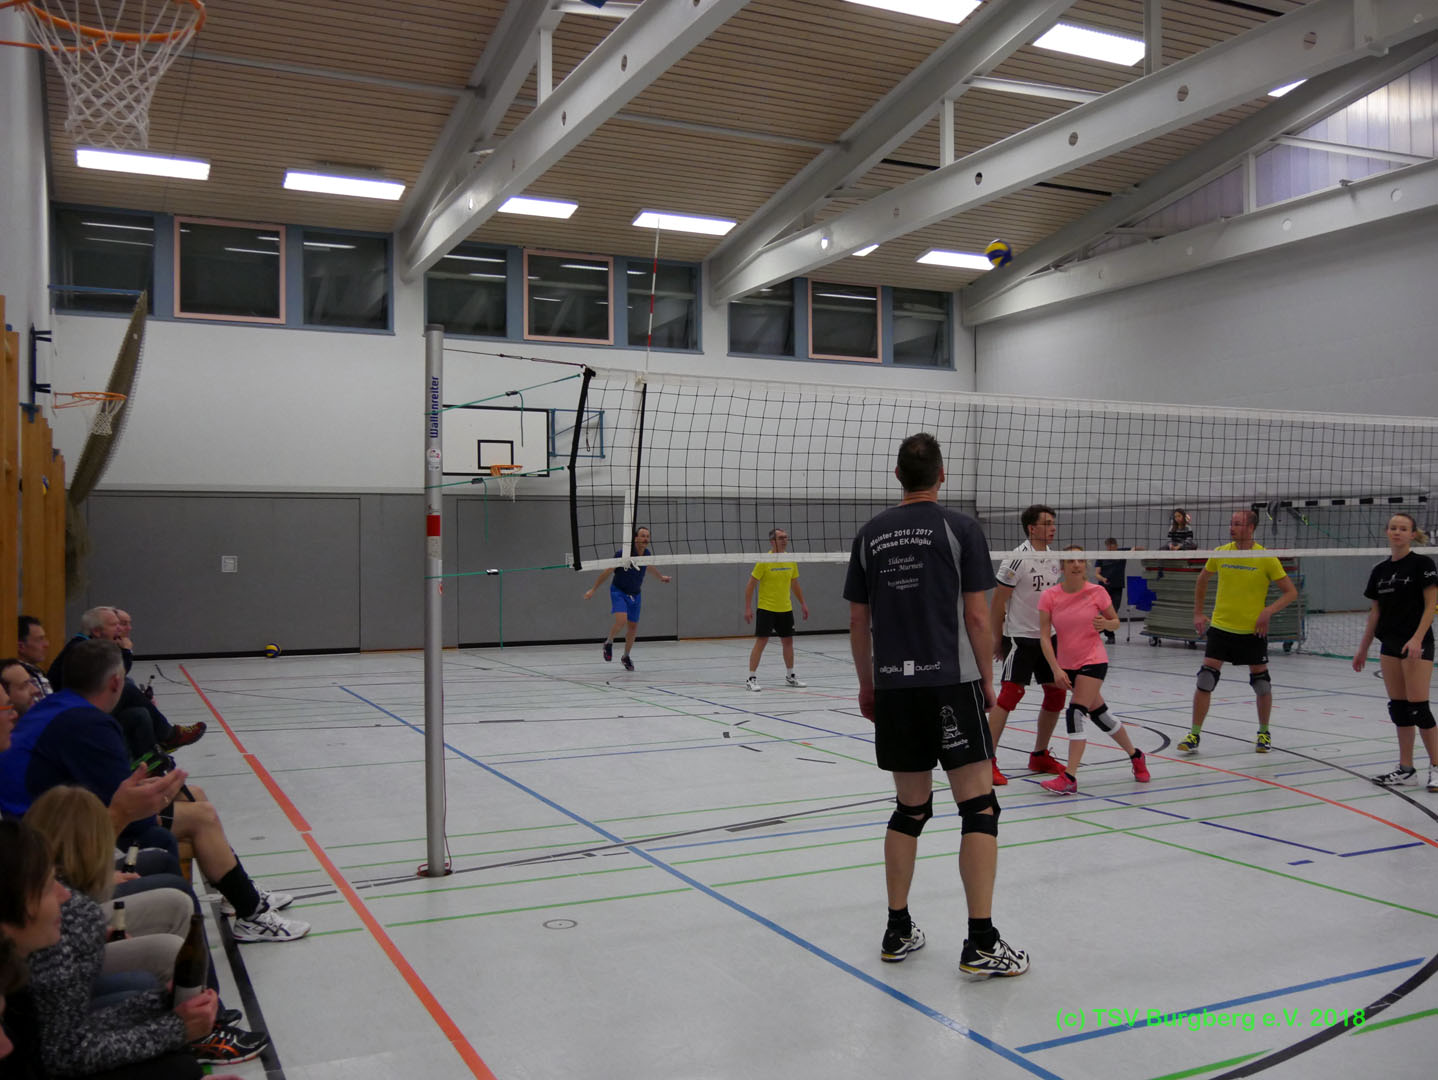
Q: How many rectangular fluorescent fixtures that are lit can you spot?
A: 9